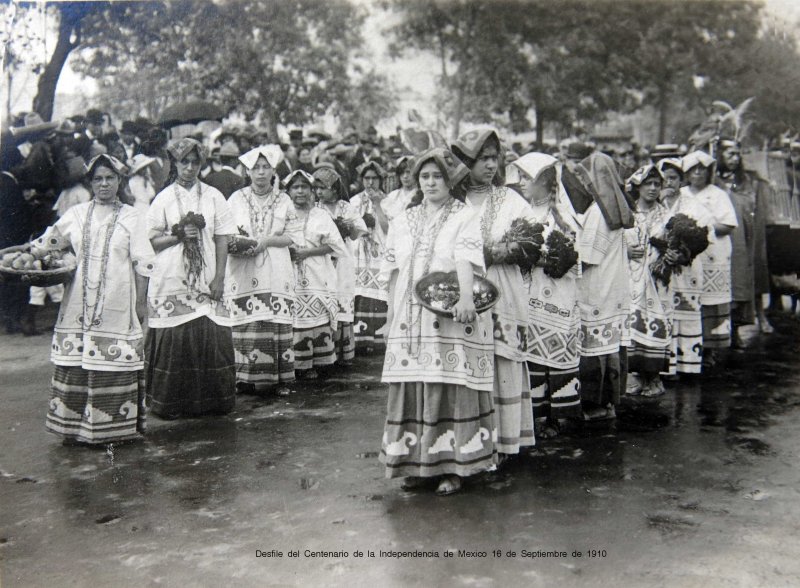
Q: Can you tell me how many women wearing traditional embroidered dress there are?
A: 14